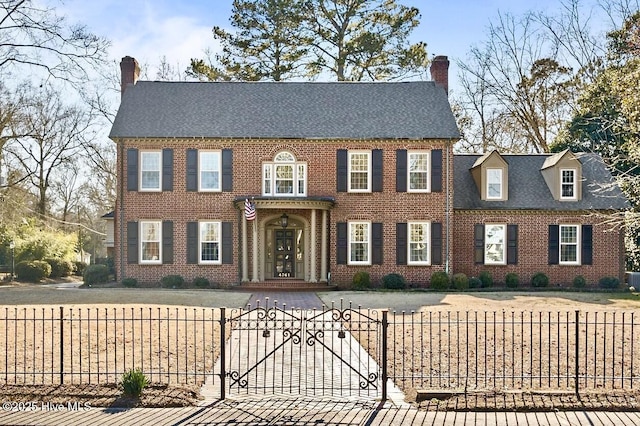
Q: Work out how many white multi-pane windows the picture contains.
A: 13